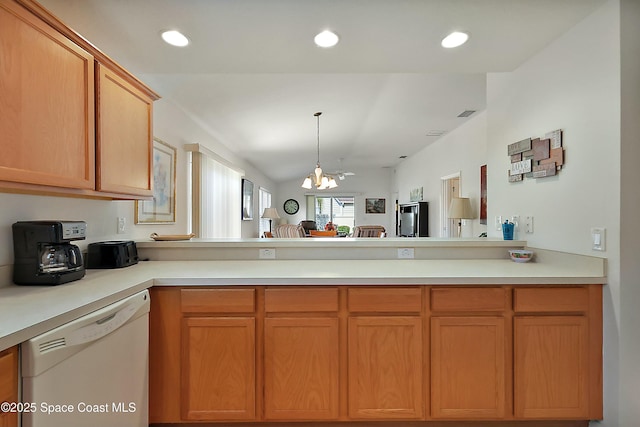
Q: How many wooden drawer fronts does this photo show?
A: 5